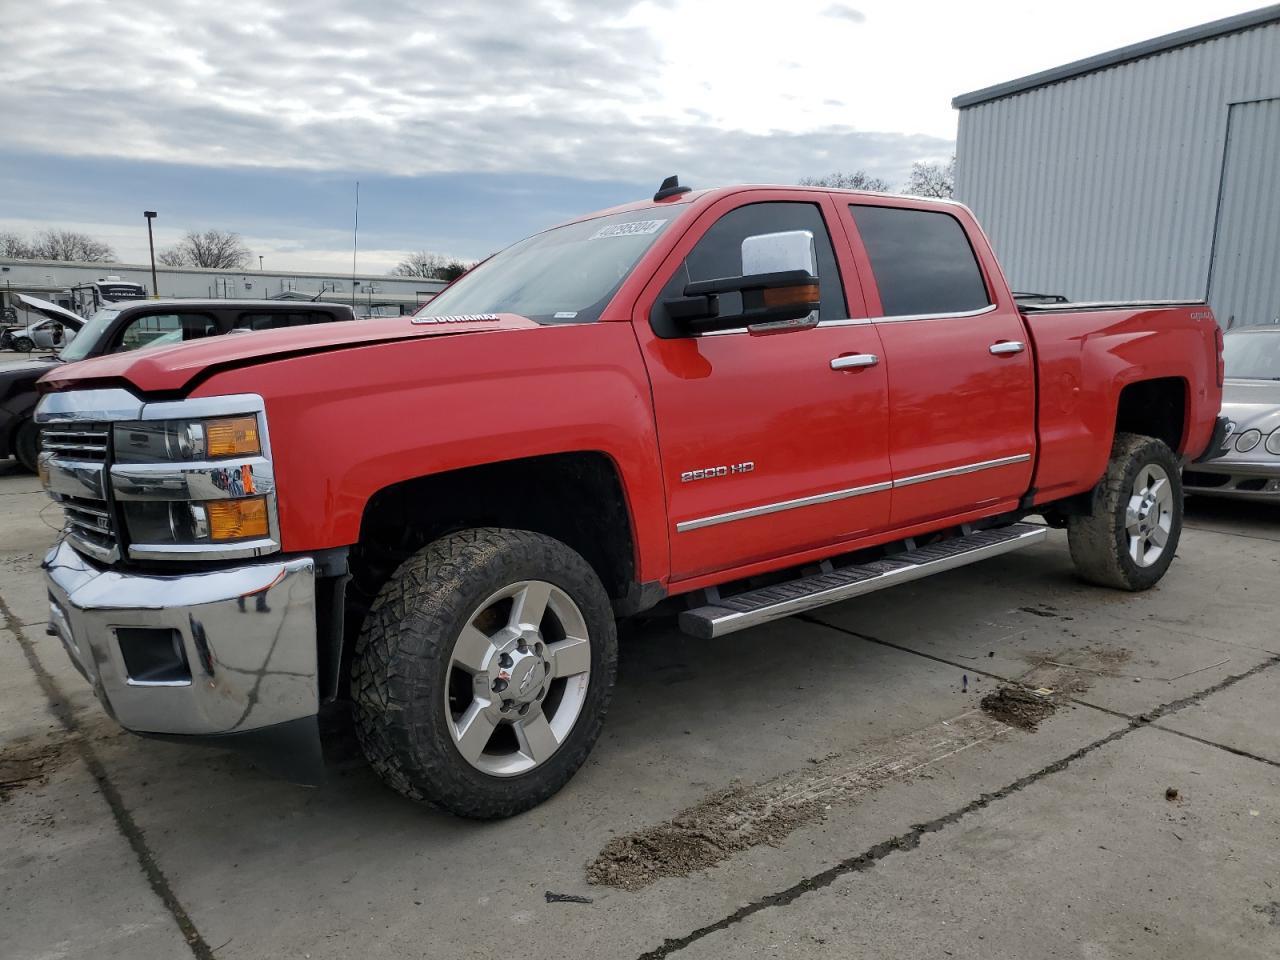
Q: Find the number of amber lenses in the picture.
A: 3